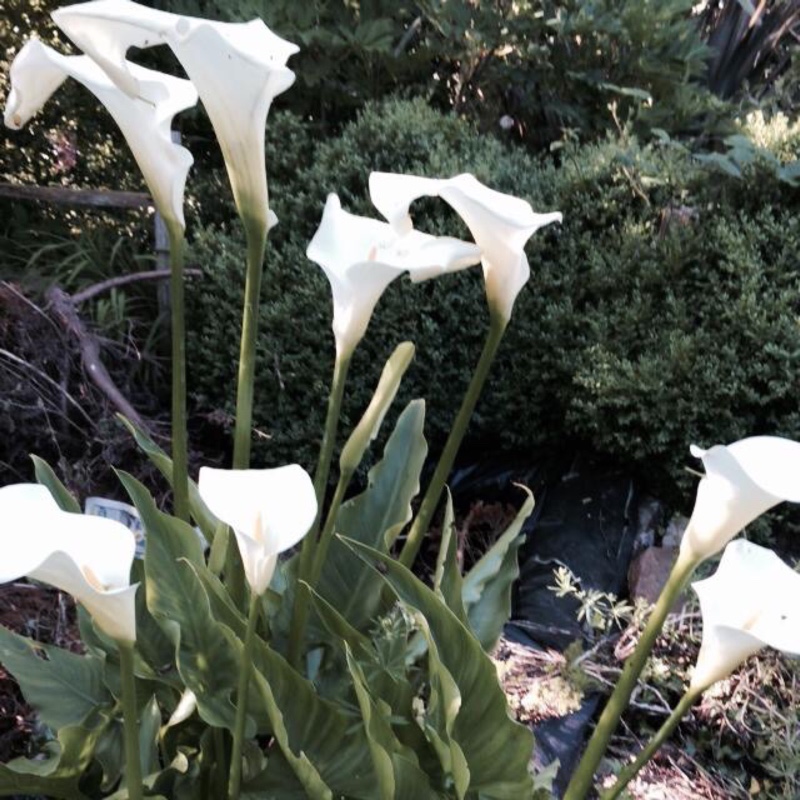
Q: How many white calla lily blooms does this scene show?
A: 8